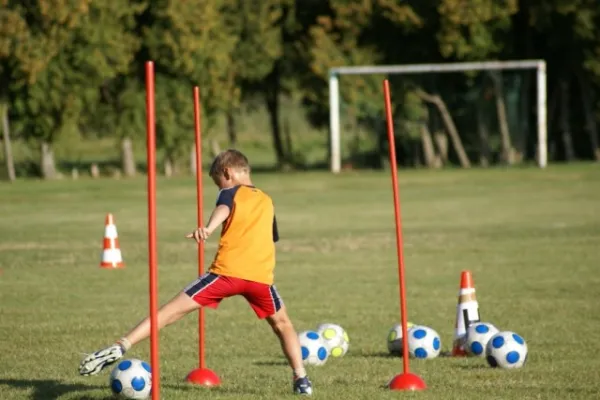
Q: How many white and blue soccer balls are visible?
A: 5